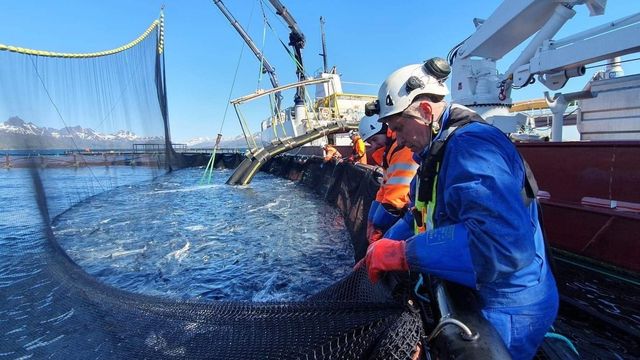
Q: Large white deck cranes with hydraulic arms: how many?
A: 1